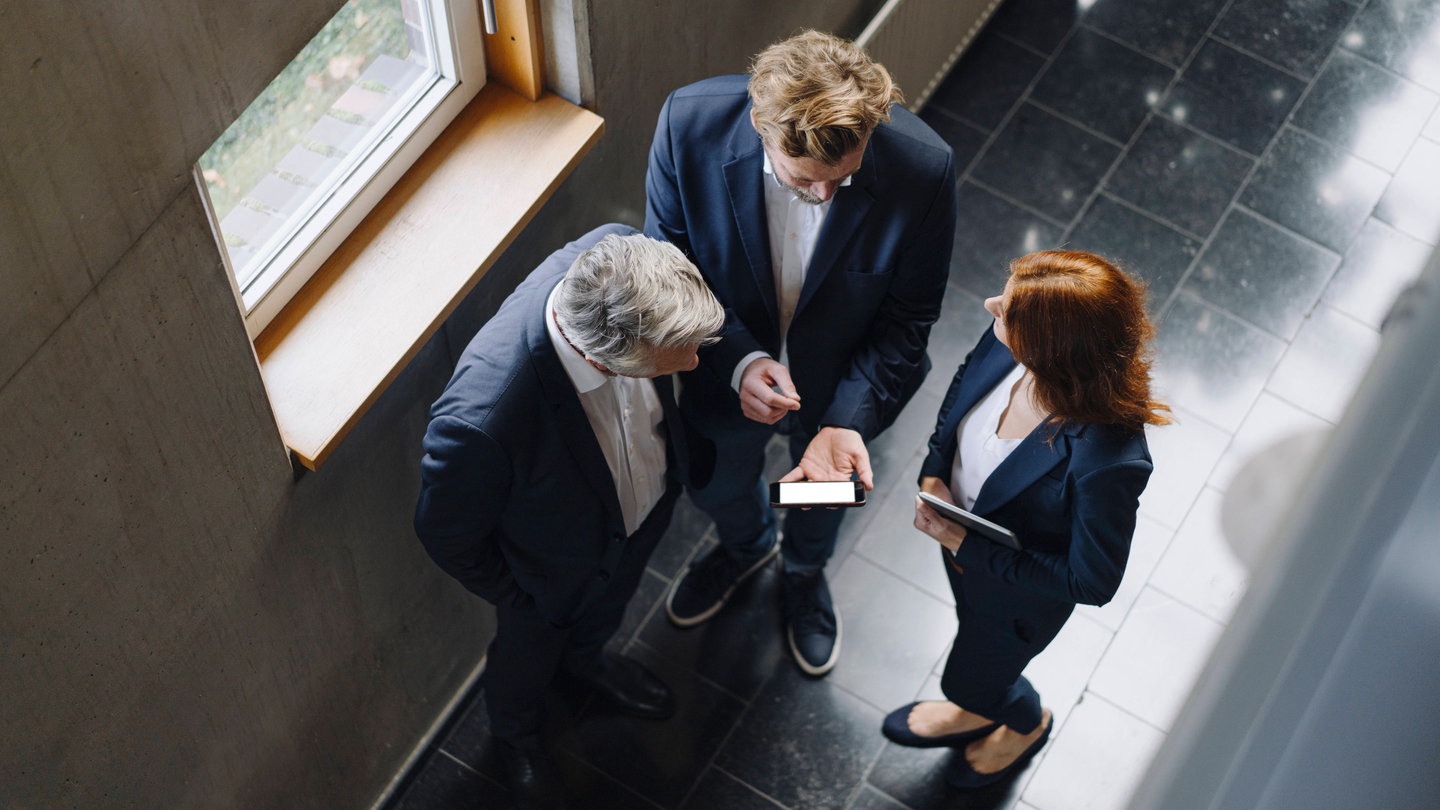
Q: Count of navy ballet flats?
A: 2